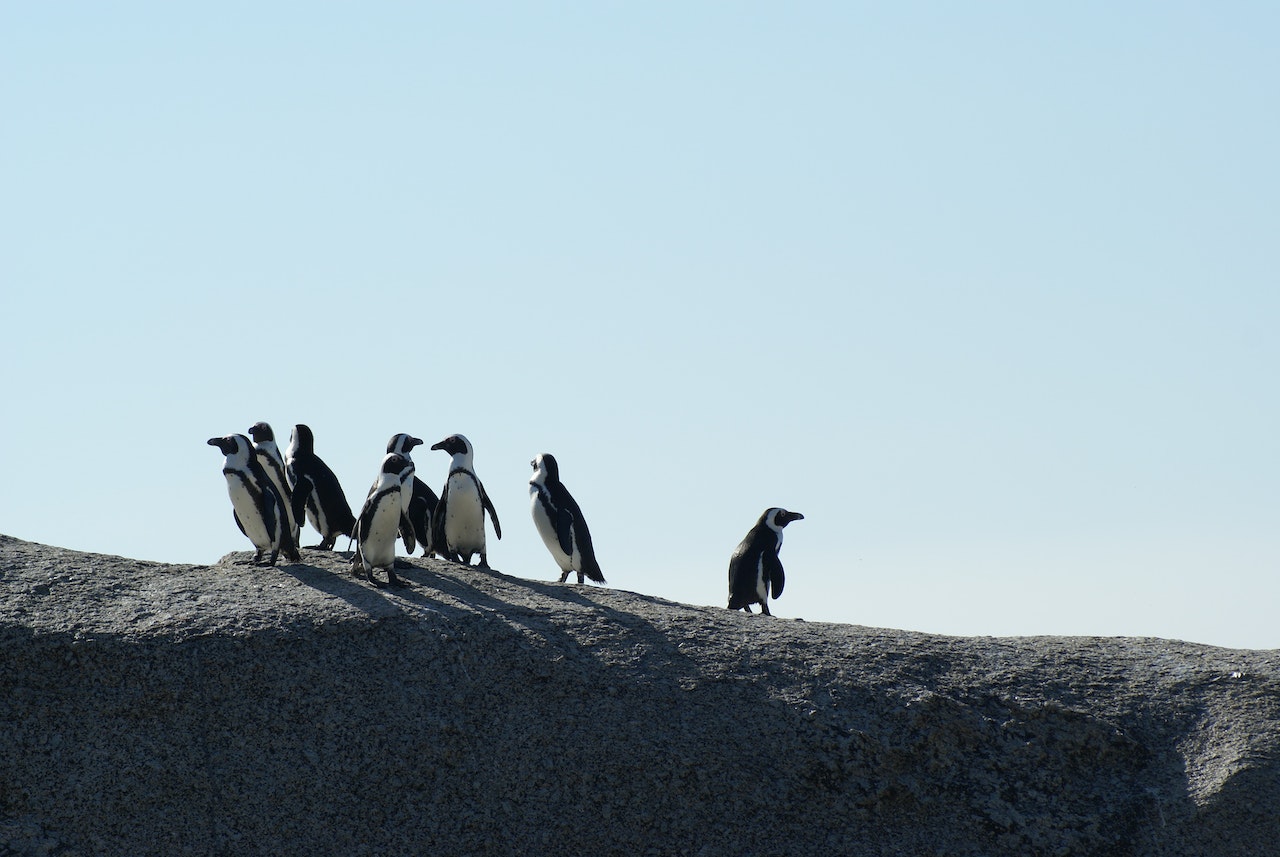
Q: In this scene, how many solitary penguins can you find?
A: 1